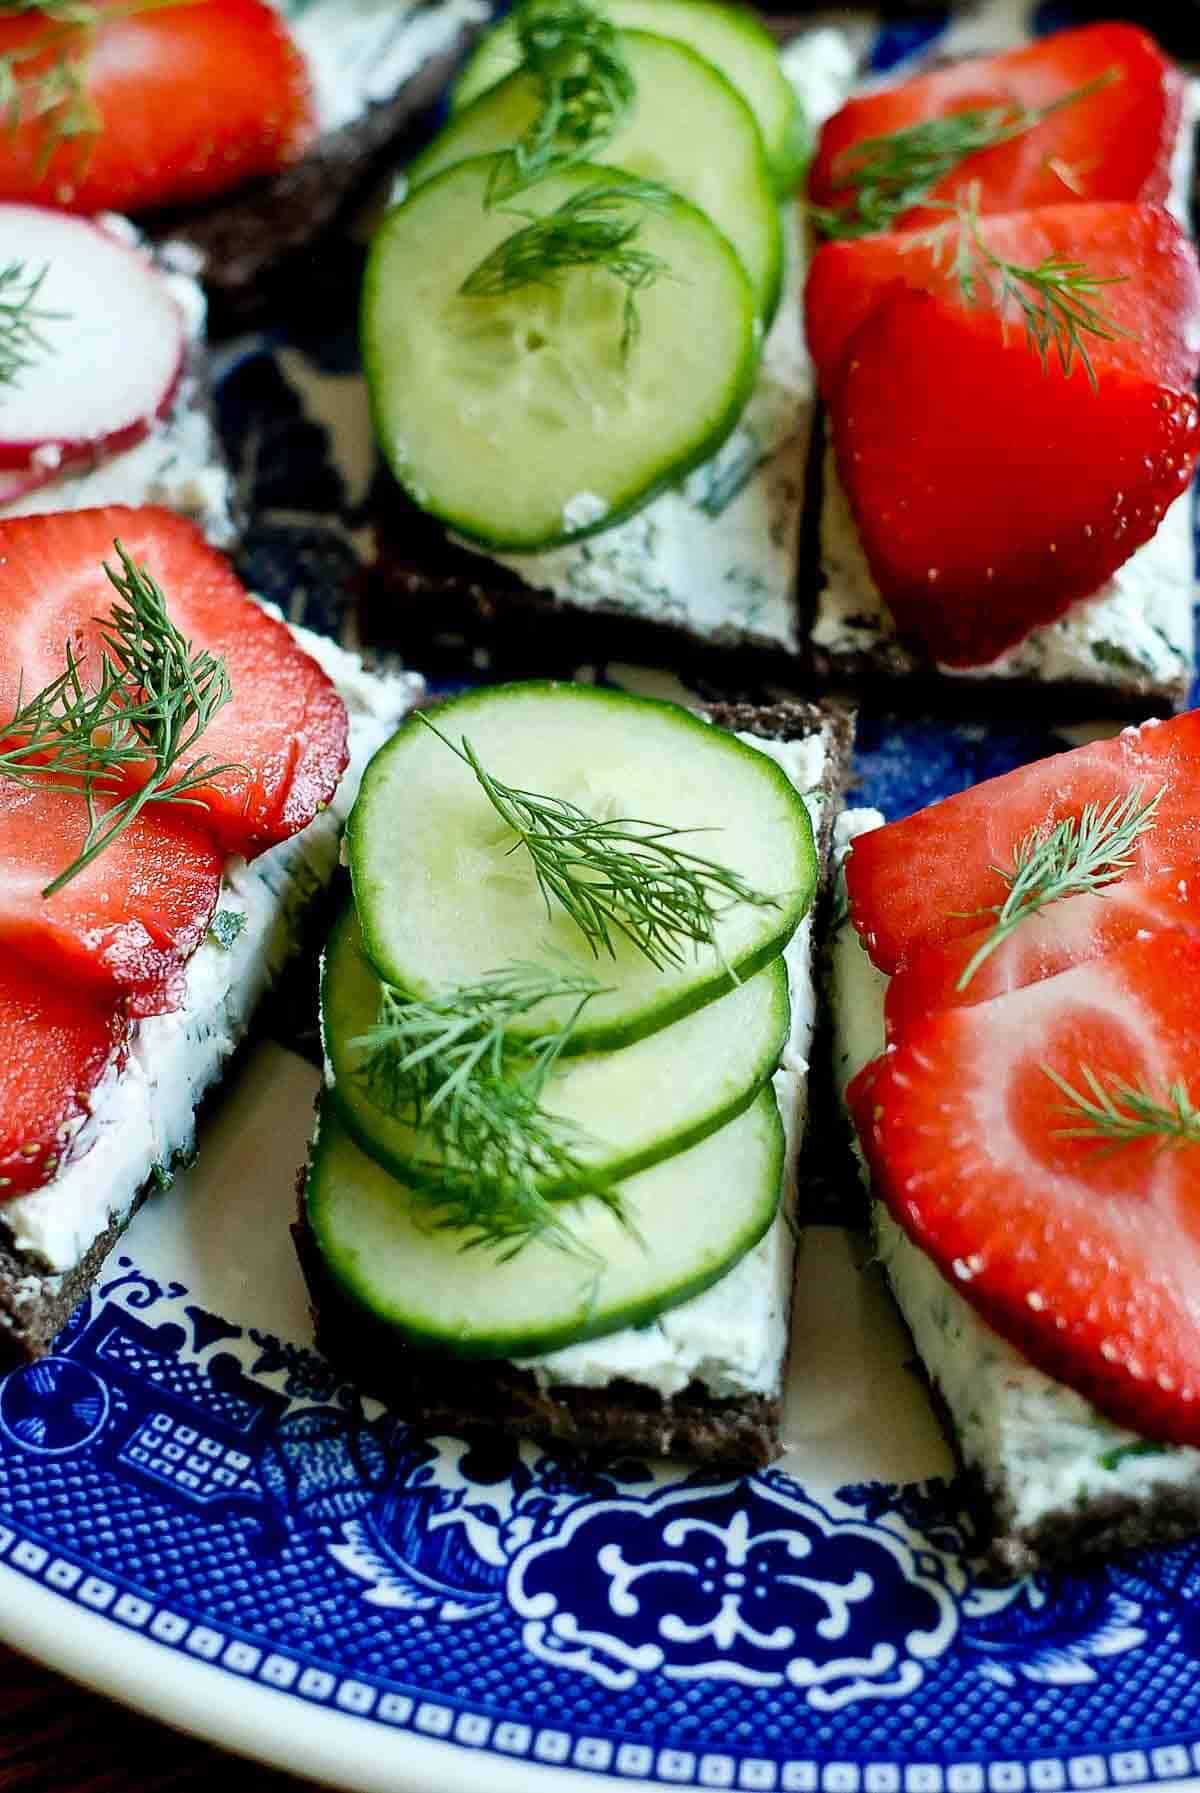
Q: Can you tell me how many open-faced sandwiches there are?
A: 7